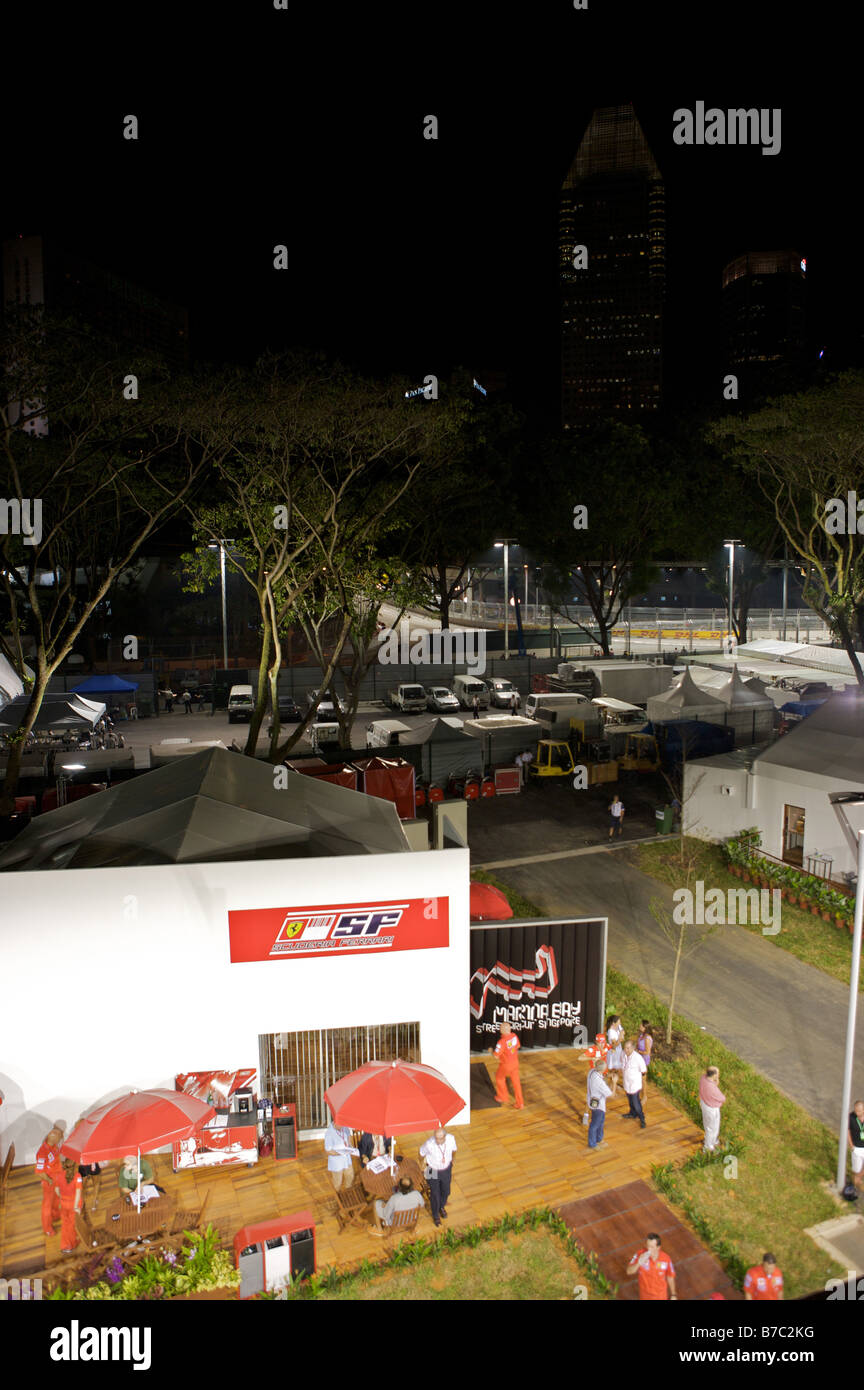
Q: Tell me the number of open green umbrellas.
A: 0